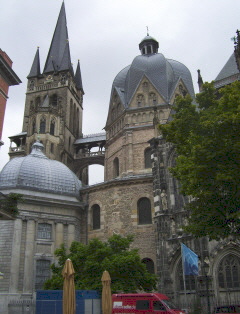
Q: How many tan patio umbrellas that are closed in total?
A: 2